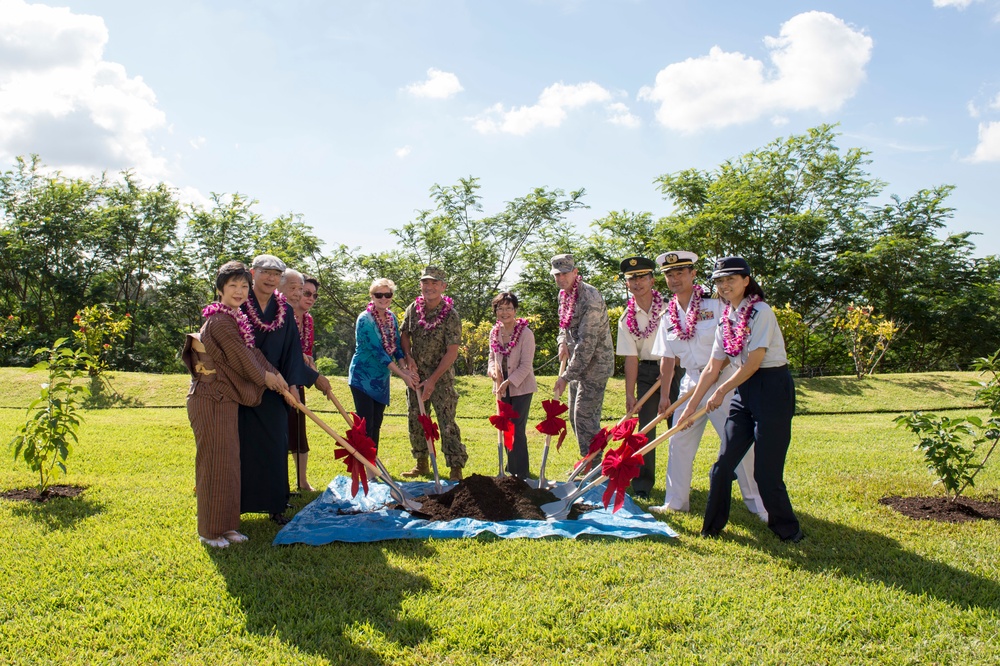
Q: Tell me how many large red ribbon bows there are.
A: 7